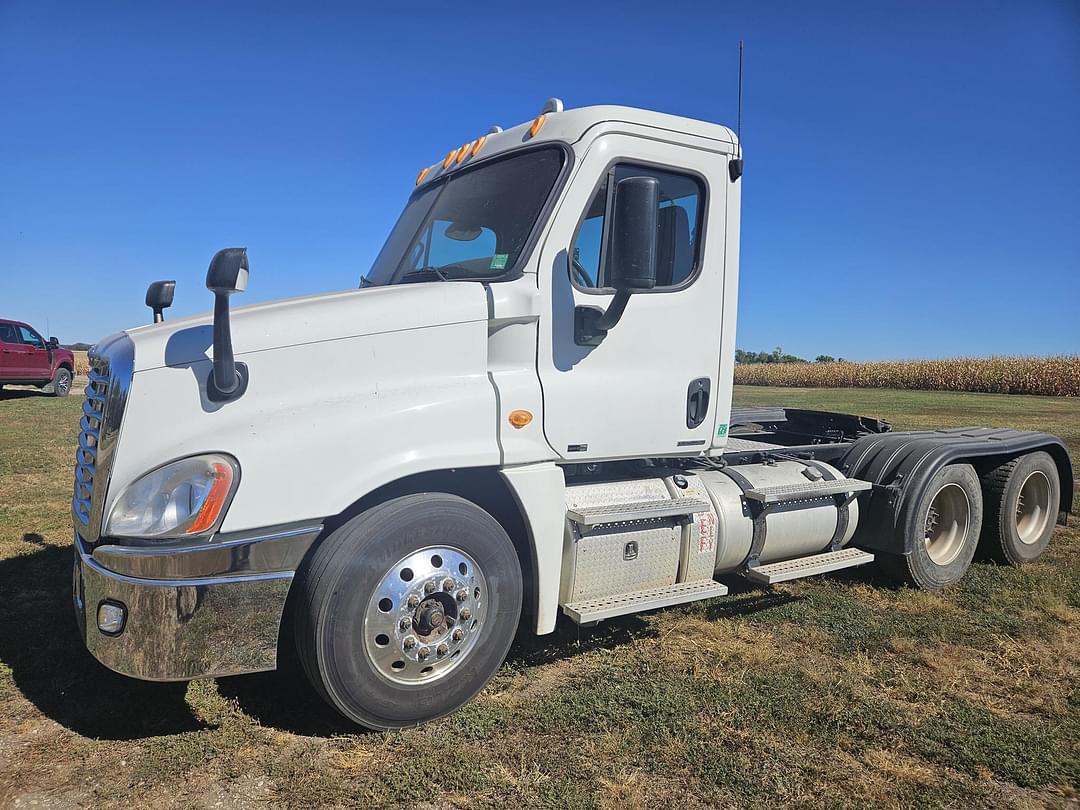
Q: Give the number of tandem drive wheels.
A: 2